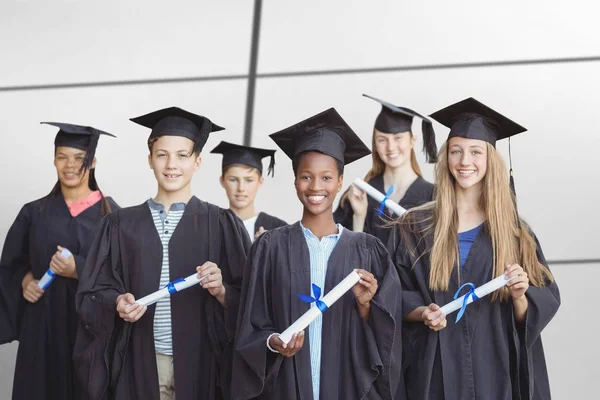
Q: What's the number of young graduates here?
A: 6